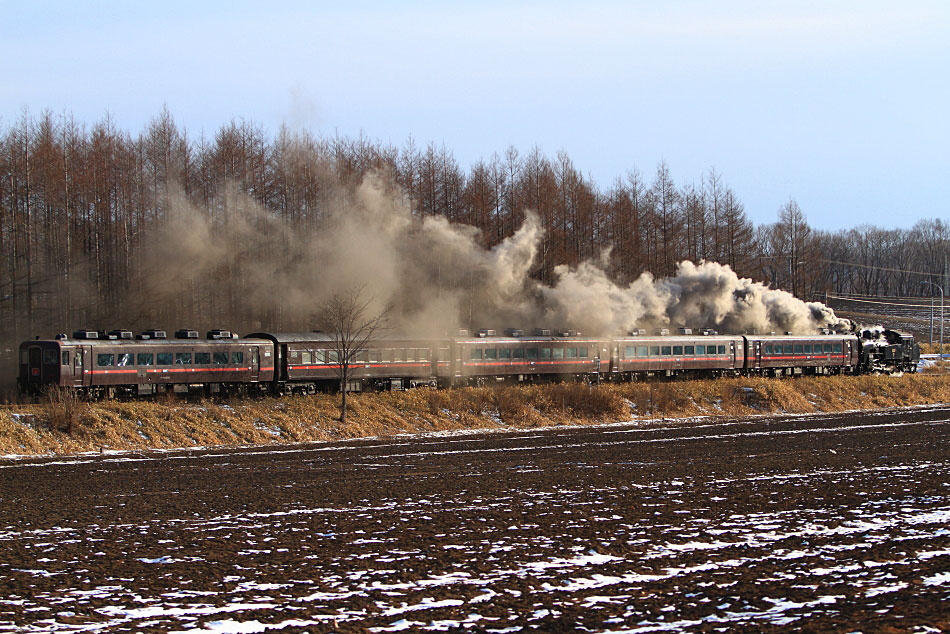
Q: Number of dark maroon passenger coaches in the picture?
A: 5